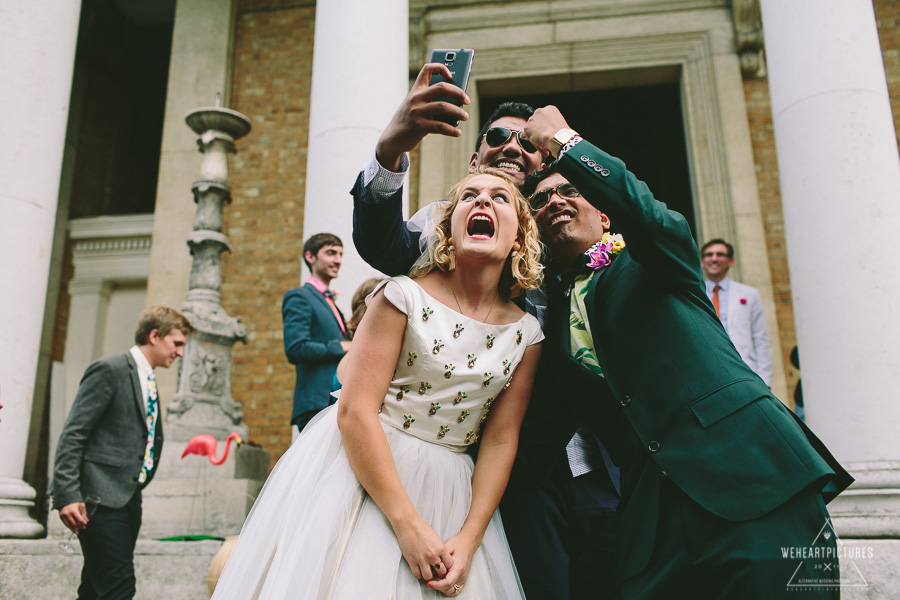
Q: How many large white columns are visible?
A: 3